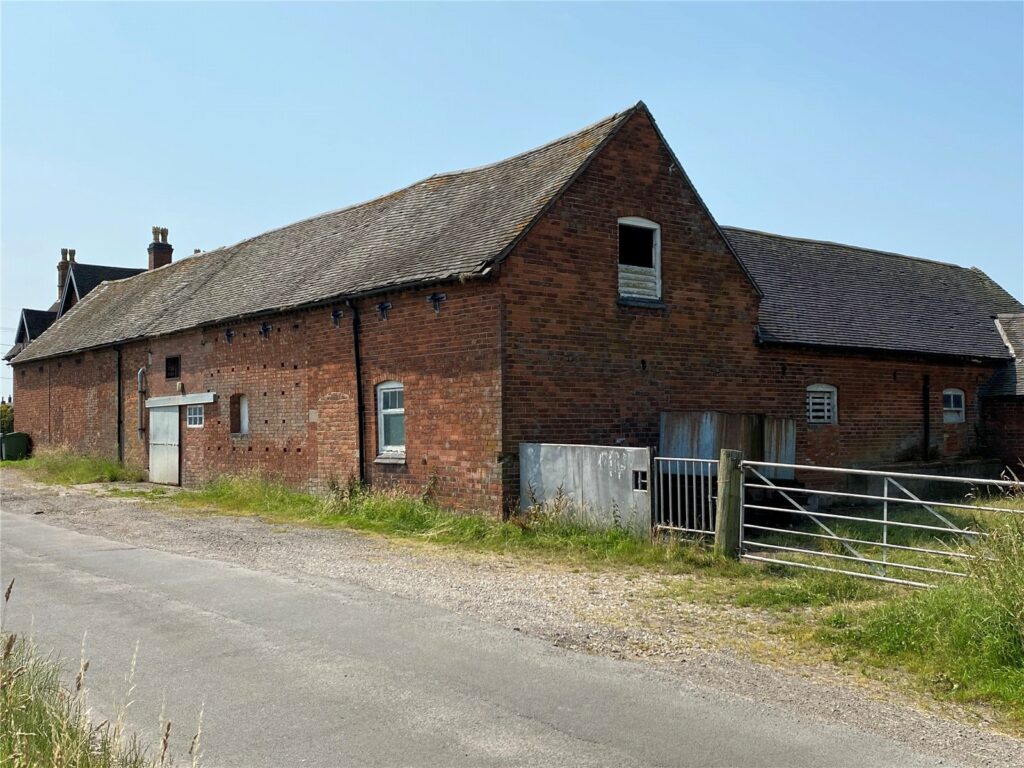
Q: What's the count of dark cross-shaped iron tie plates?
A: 5